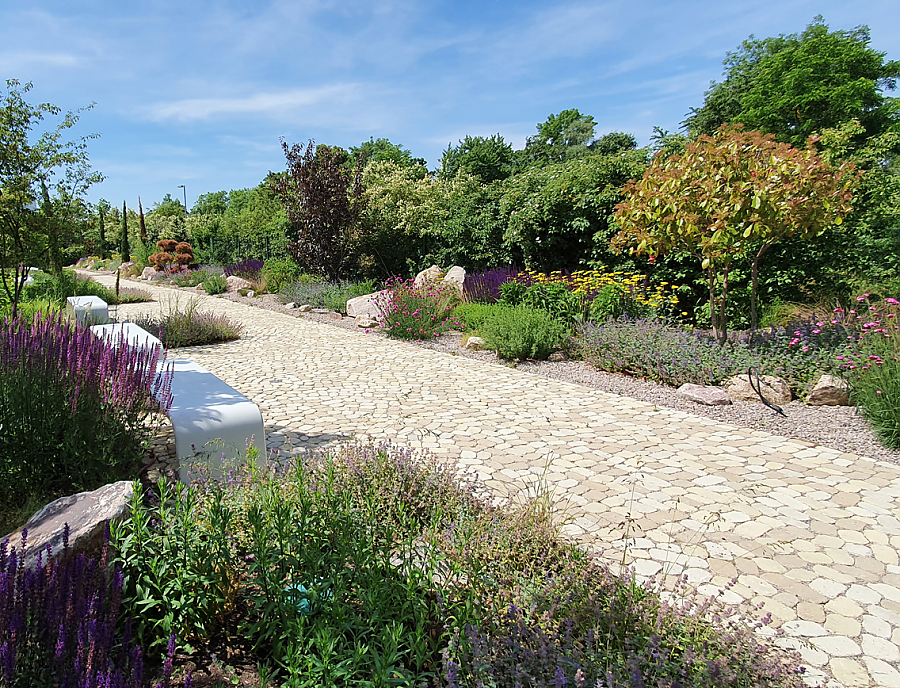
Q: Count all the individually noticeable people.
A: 0